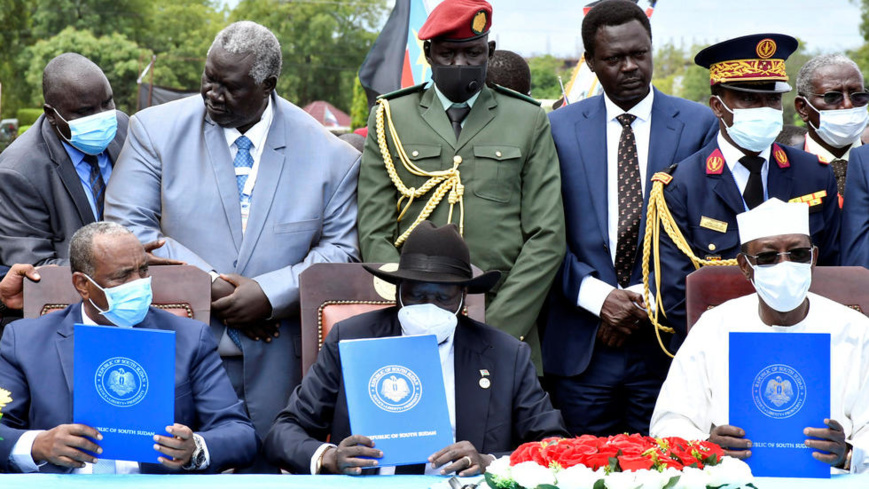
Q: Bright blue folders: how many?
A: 3